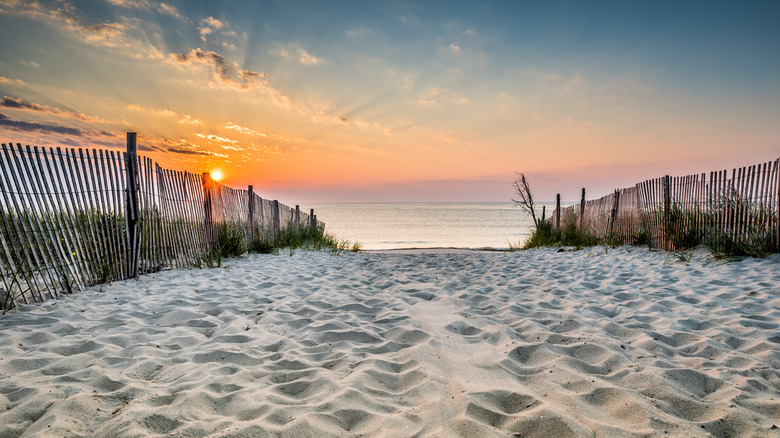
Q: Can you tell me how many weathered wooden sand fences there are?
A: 2